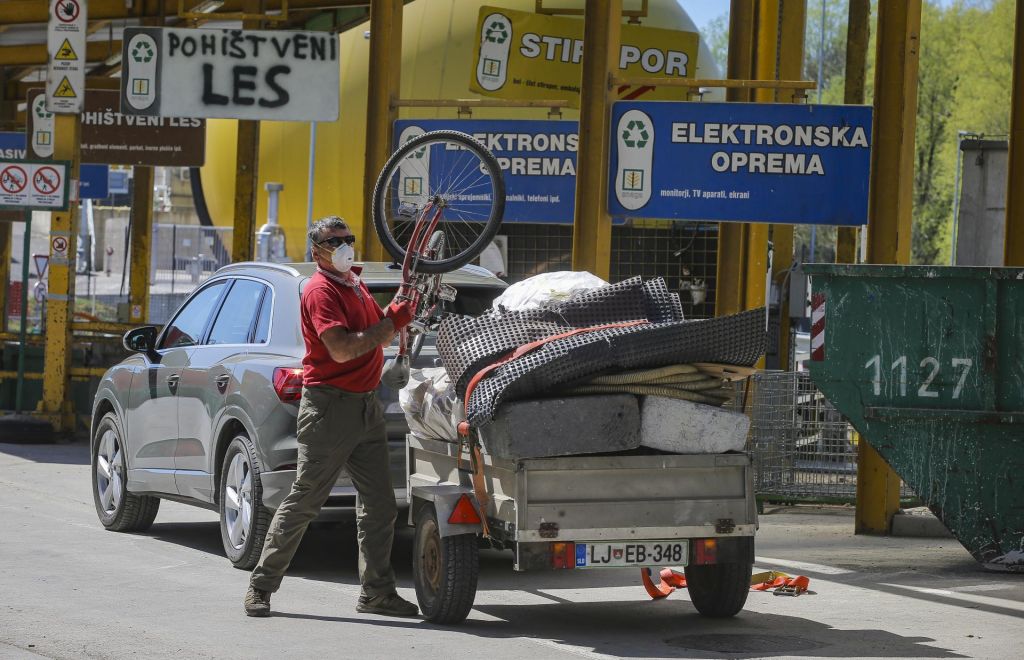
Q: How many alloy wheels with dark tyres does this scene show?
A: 2